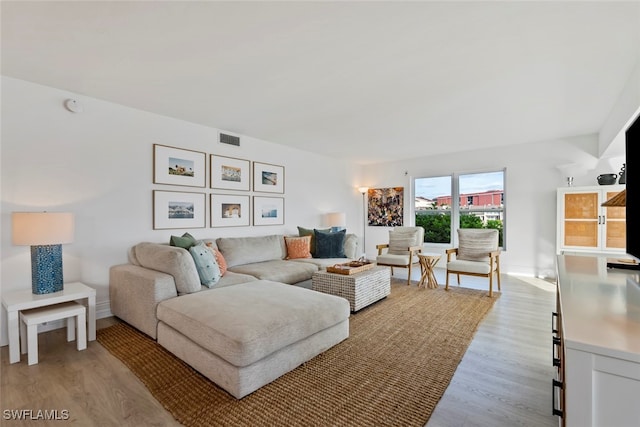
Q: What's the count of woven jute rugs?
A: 1